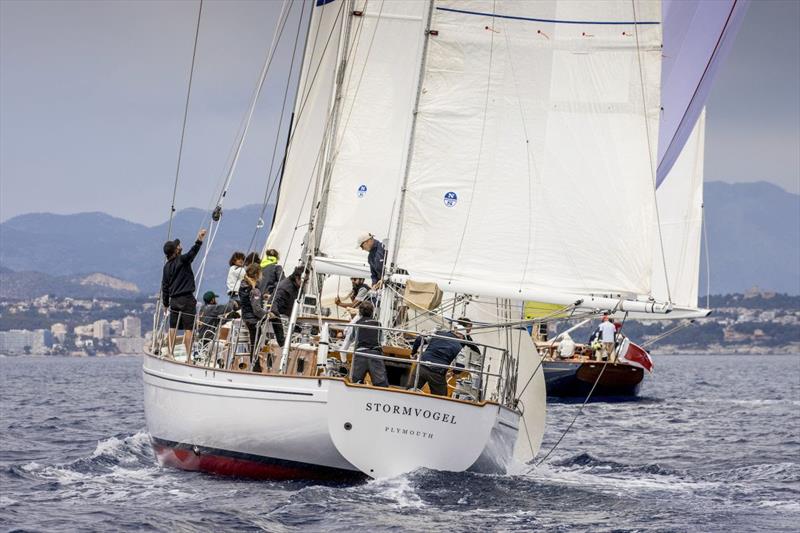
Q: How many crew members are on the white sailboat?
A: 12